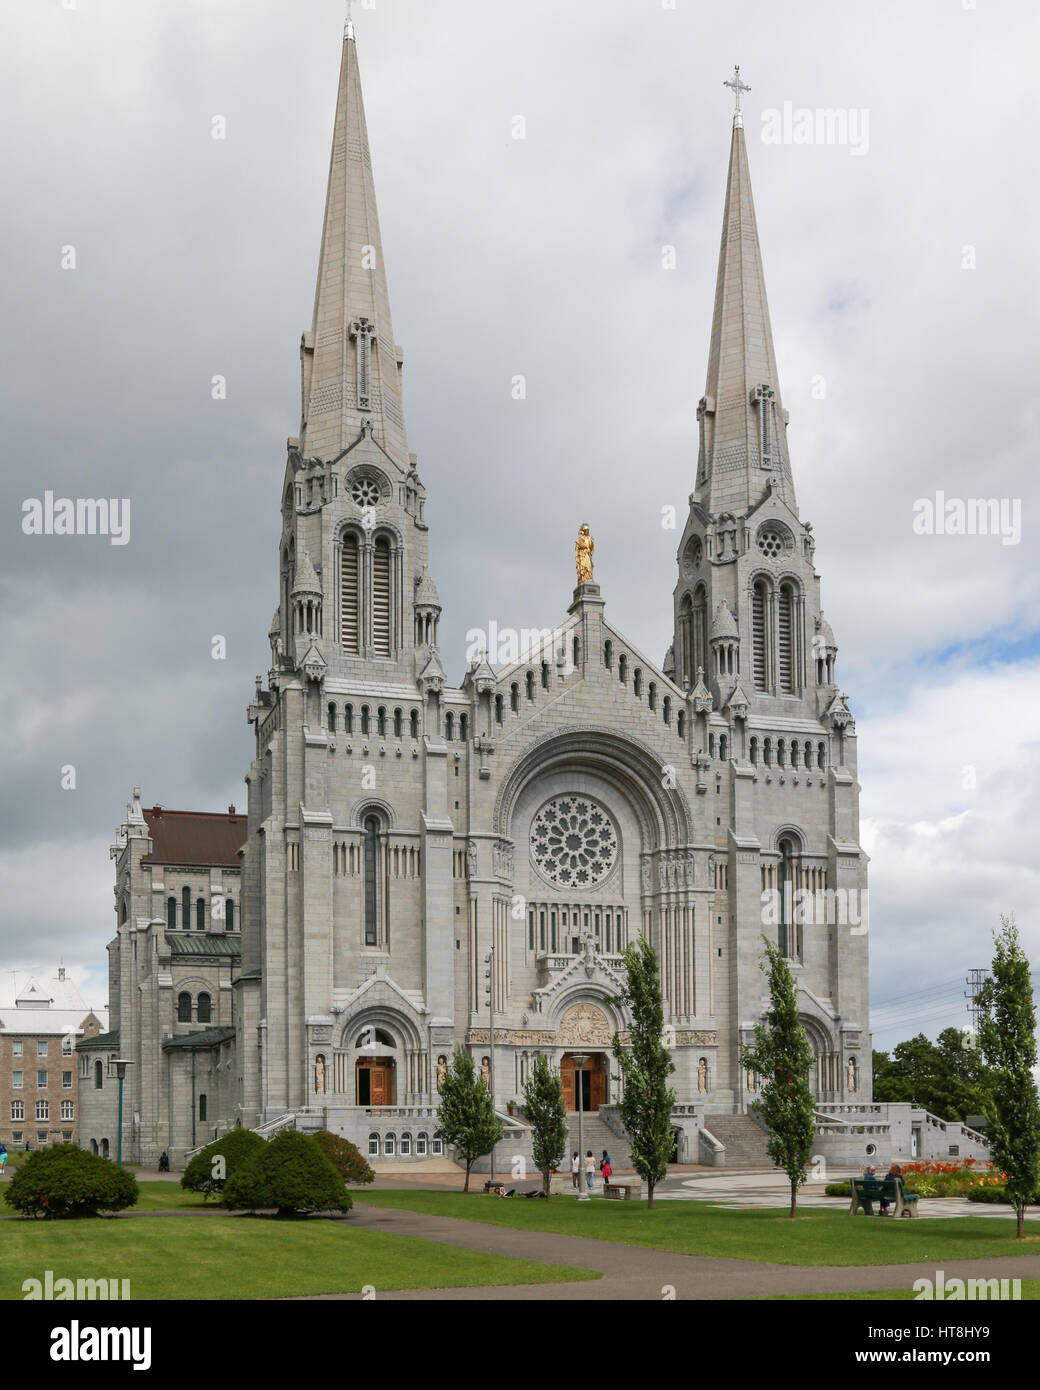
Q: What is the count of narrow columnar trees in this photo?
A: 5